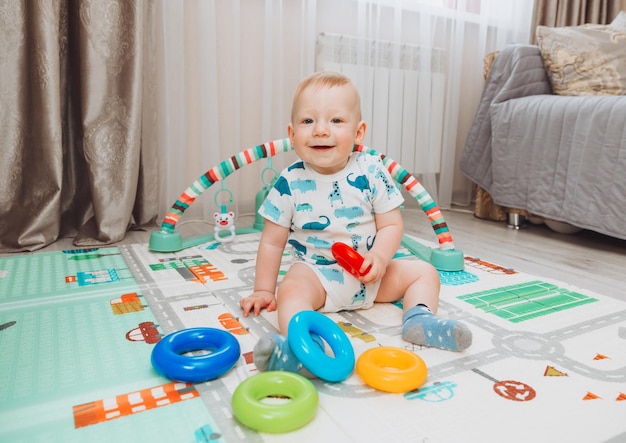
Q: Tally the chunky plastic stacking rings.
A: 5